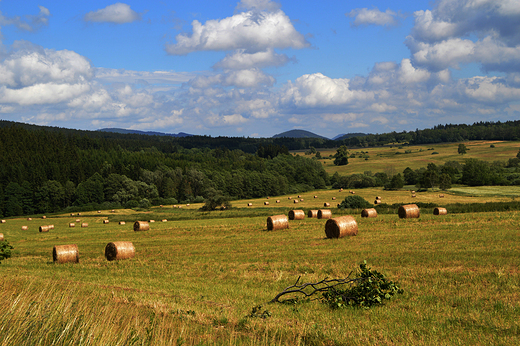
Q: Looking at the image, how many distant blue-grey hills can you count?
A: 3